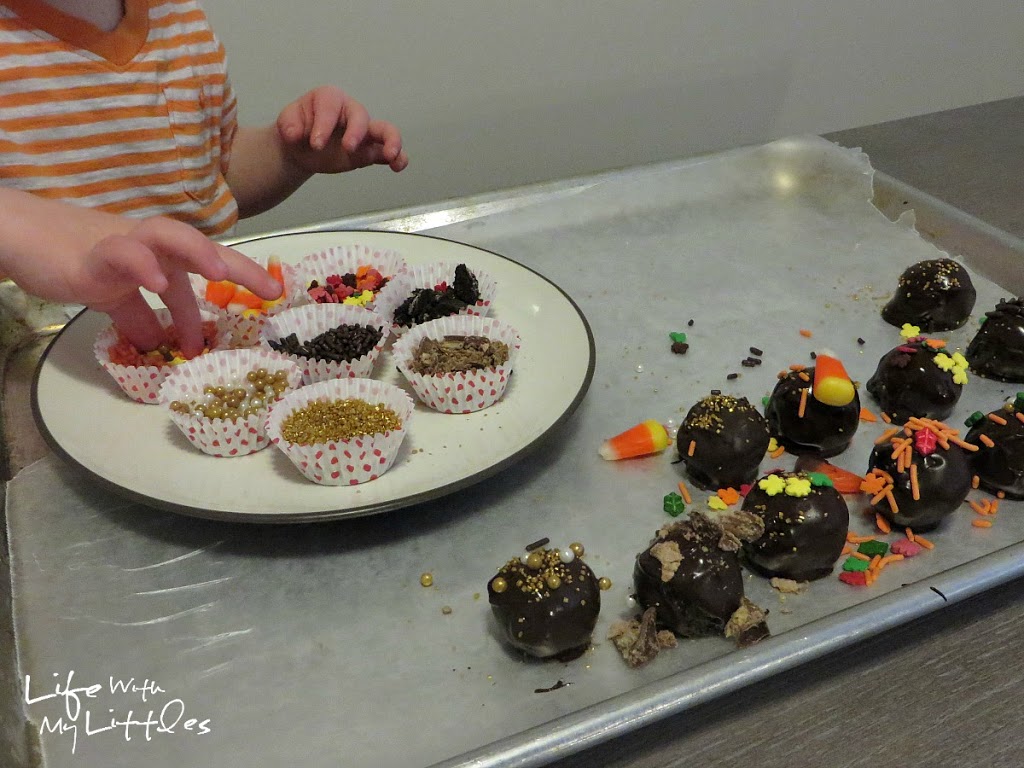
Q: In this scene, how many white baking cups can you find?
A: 8